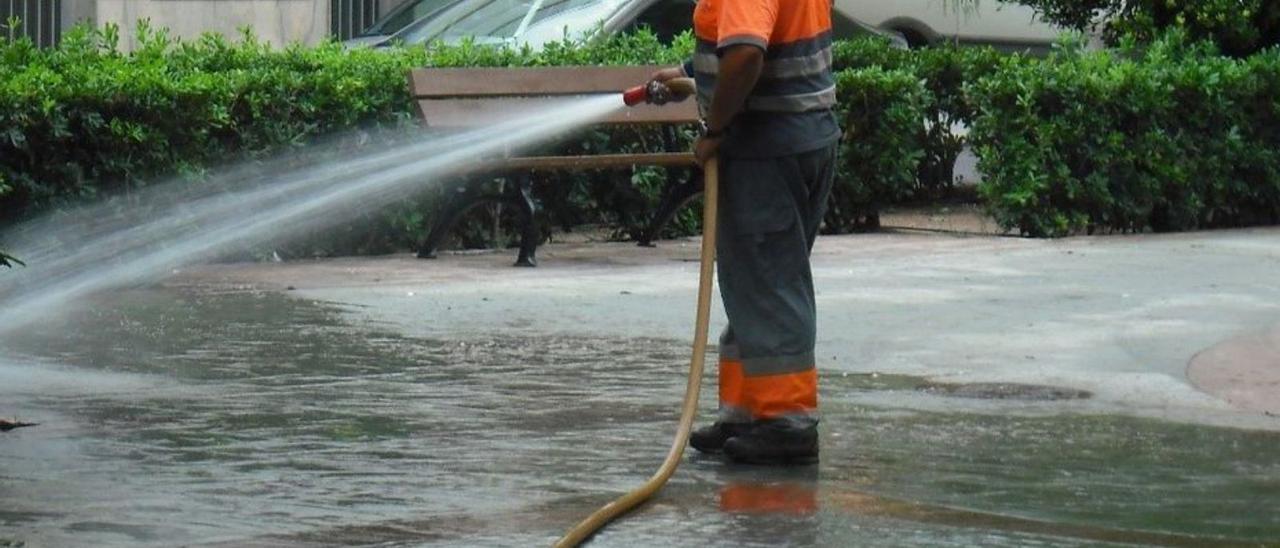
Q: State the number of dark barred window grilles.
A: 2